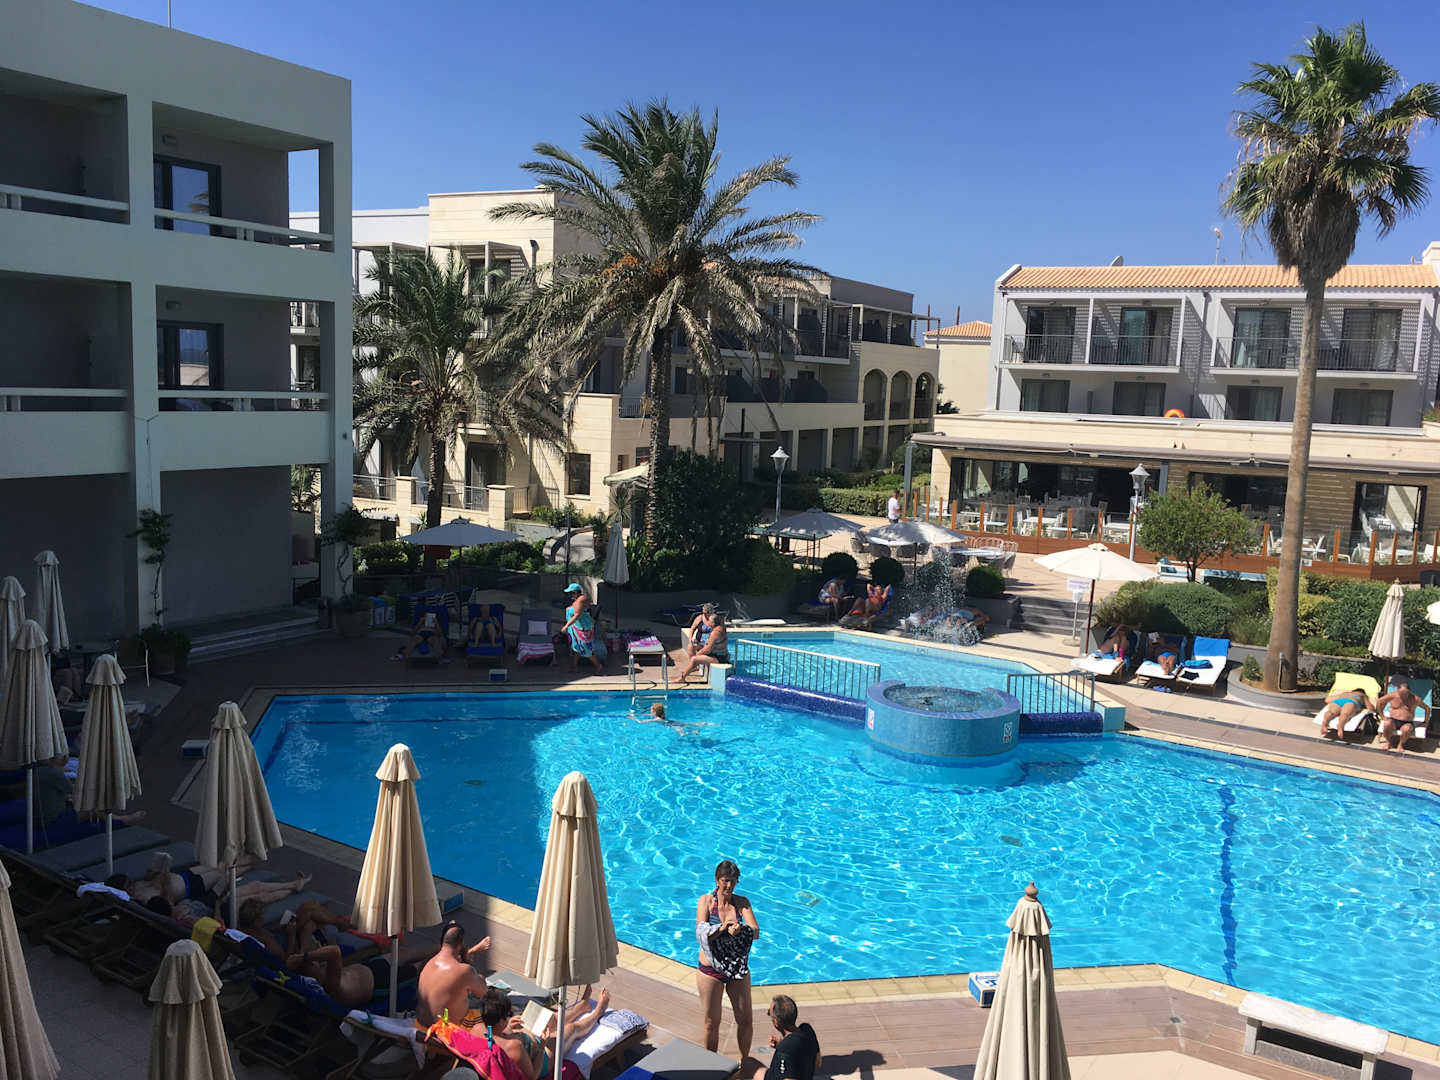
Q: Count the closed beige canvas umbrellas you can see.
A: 12